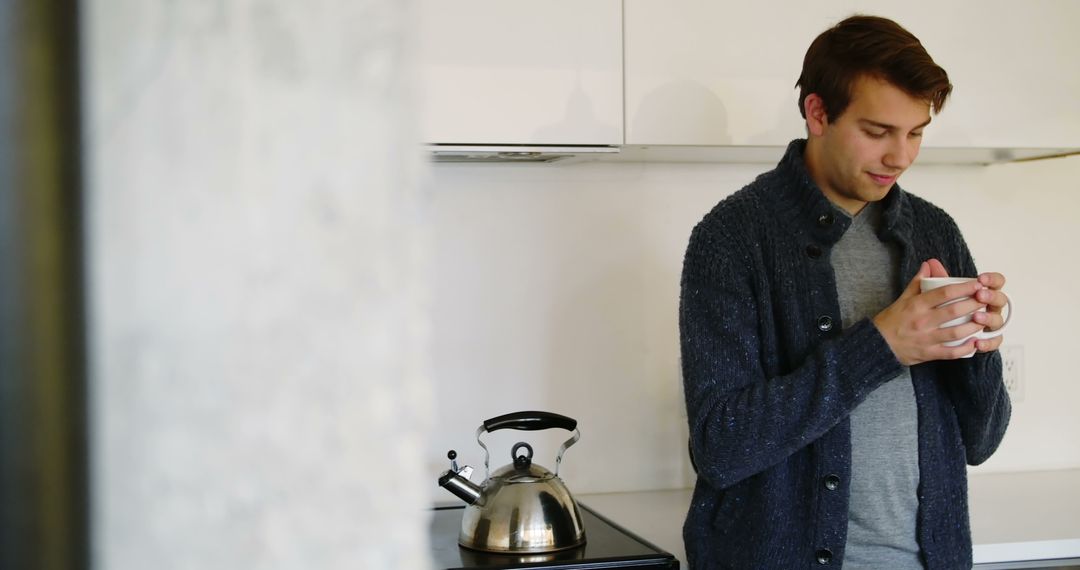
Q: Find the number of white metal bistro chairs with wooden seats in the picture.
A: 0